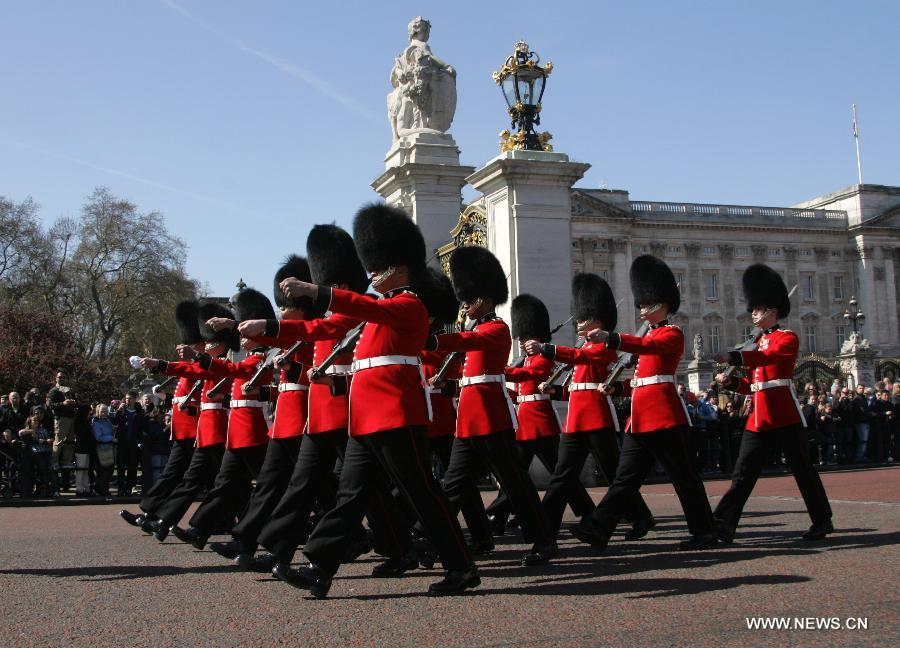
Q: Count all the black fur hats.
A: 12